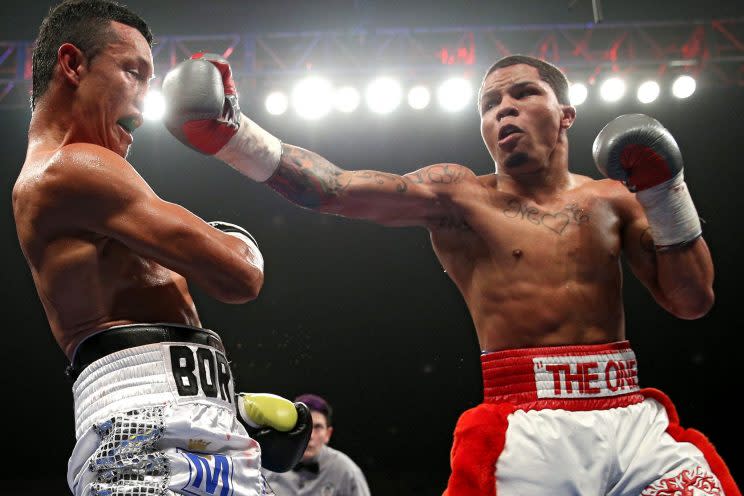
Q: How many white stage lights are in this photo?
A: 11